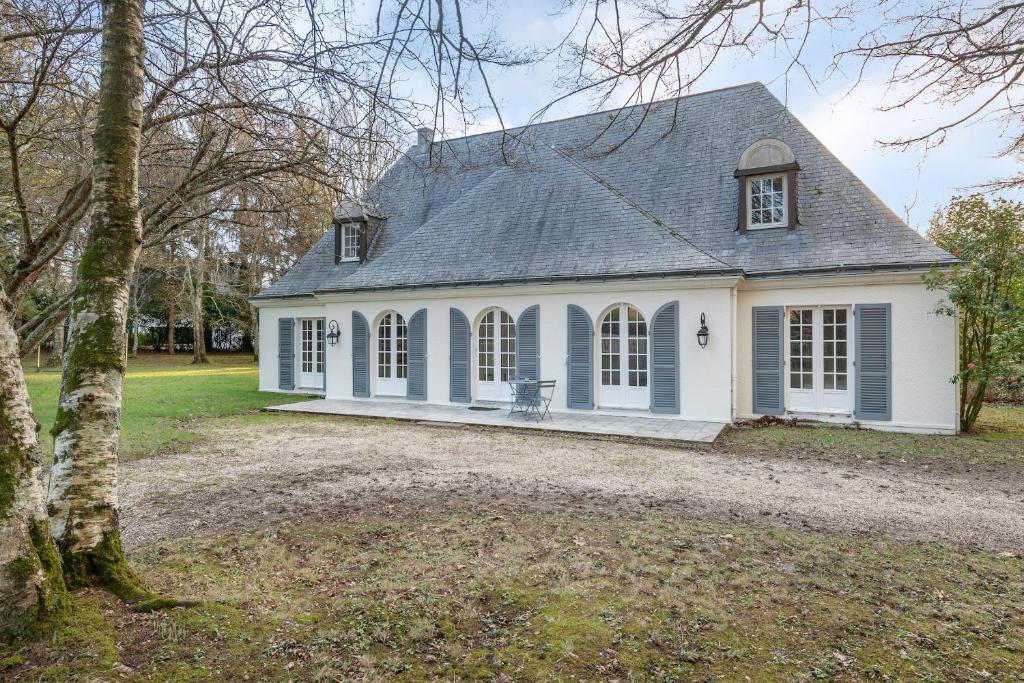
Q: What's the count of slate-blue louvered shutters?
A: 9